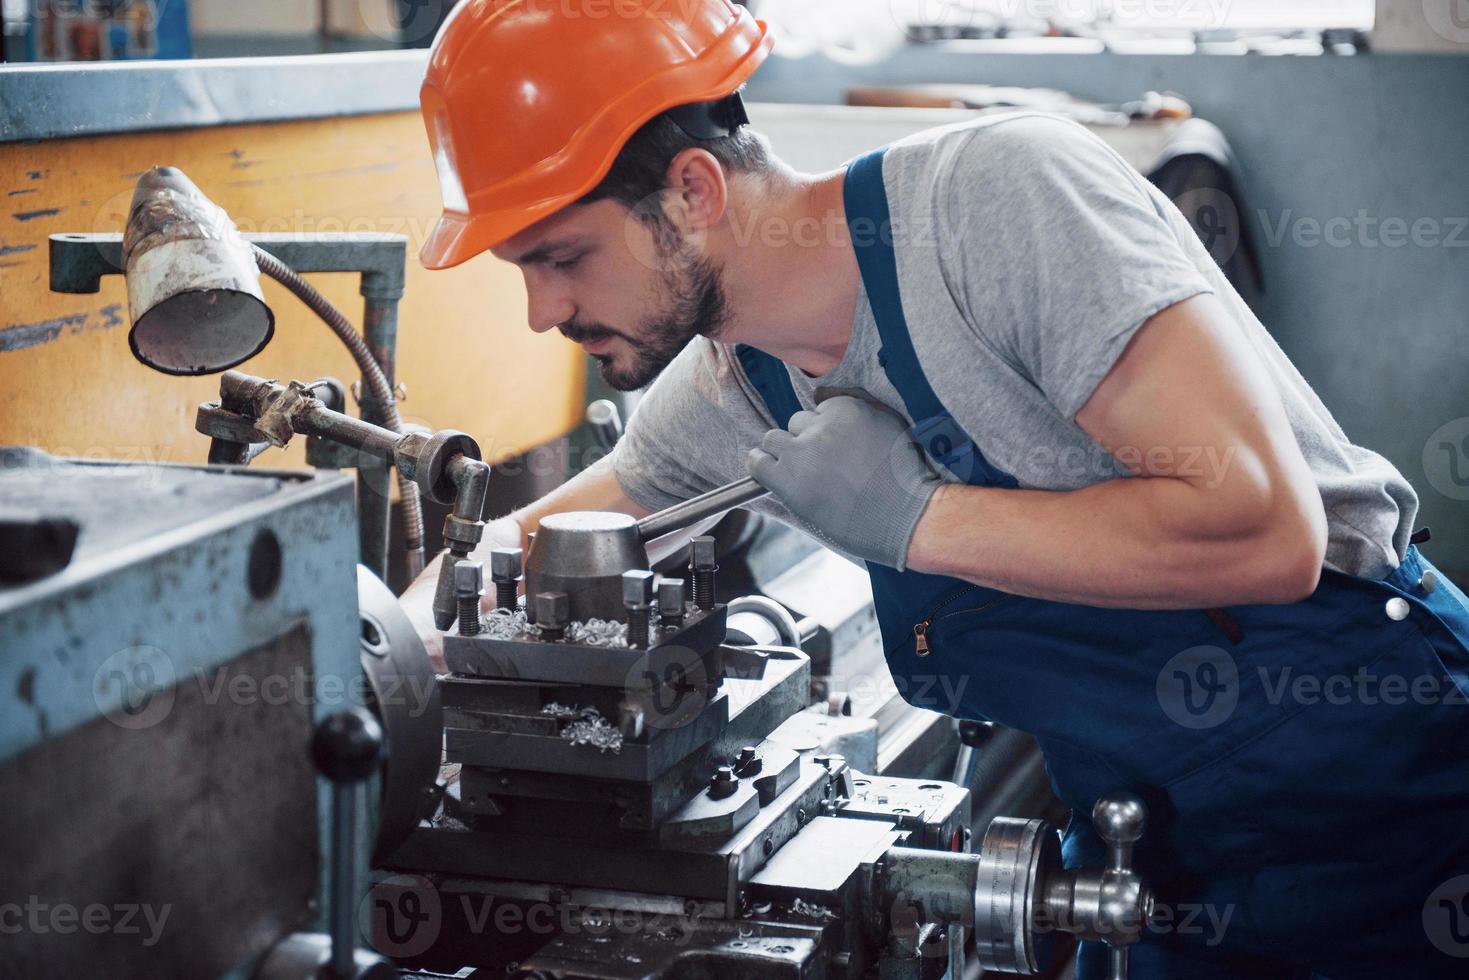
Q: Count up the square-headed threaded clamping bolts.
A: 6